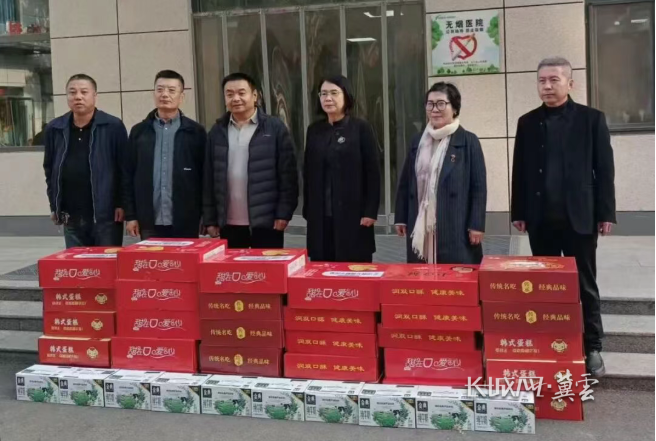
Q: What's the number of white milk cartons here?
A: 10